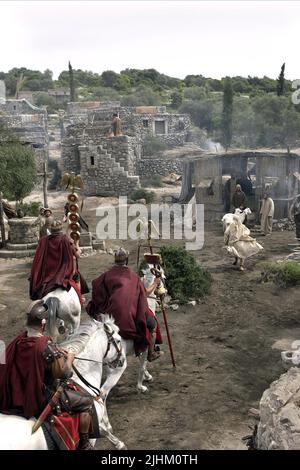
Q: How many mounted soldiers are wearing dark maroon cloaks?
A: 3